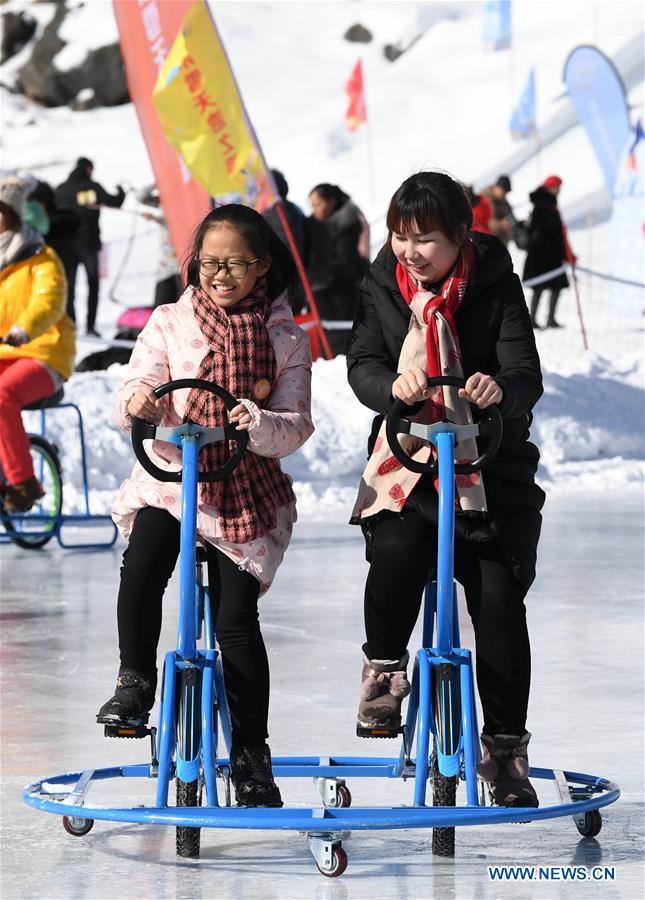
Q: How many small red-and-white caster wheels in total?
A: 4